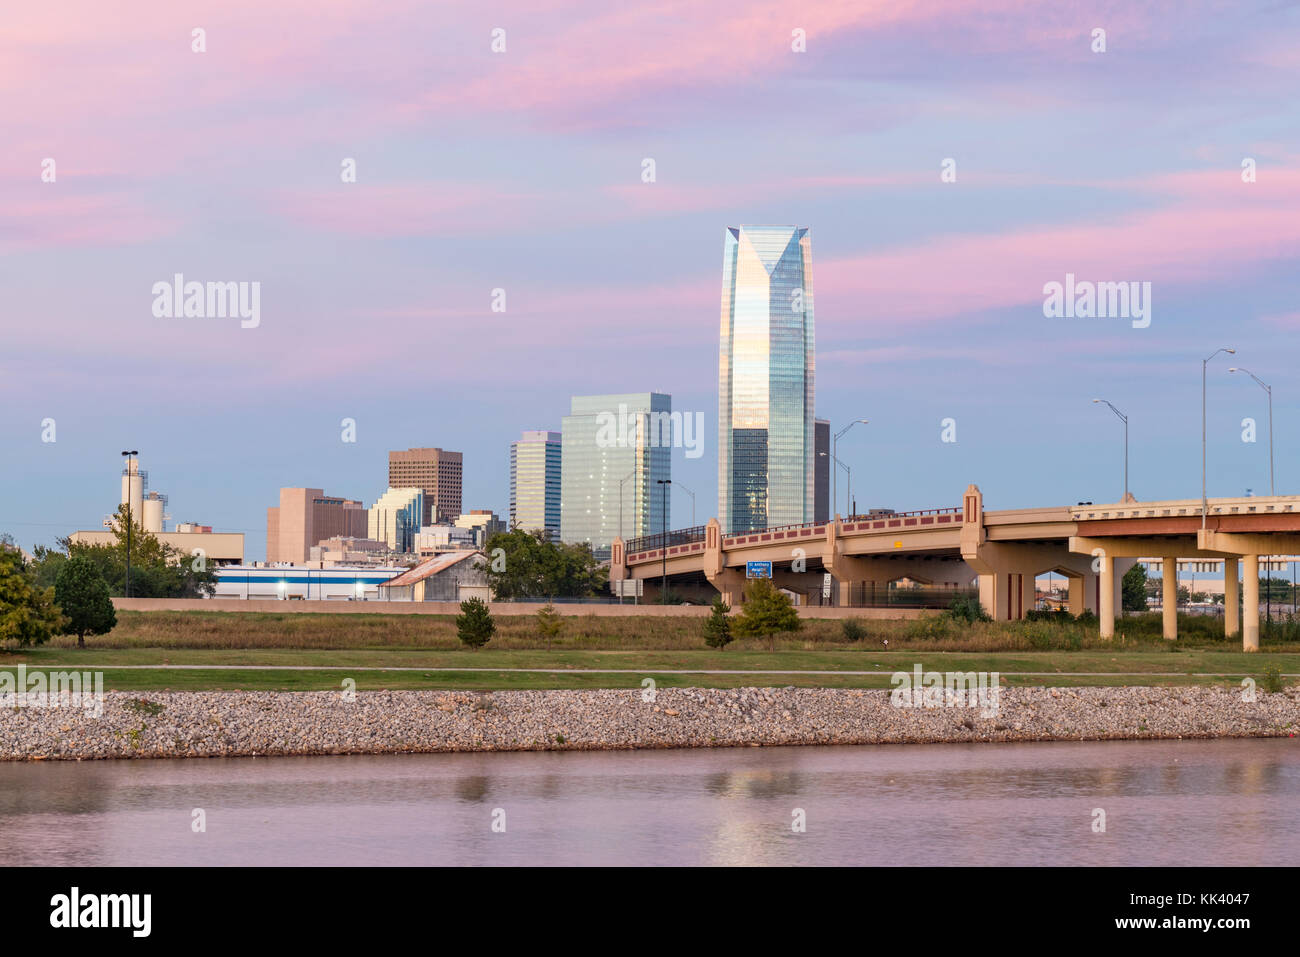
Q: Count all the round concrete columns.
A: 4